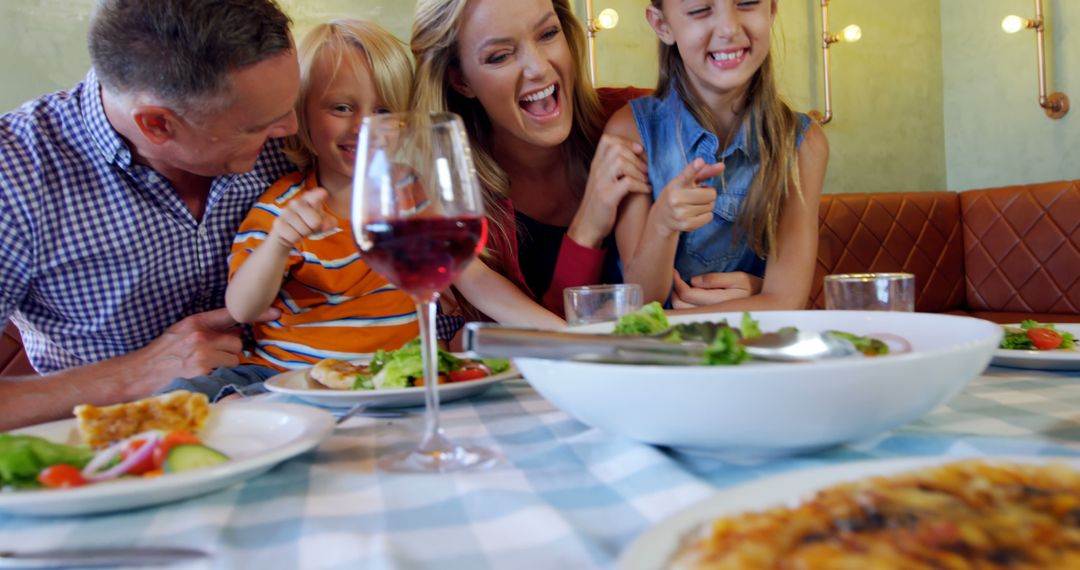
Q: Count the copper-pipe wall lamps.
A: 3